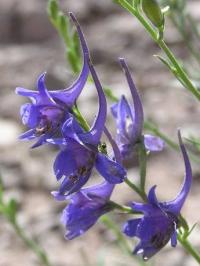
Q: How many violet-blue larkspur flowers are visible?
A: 5